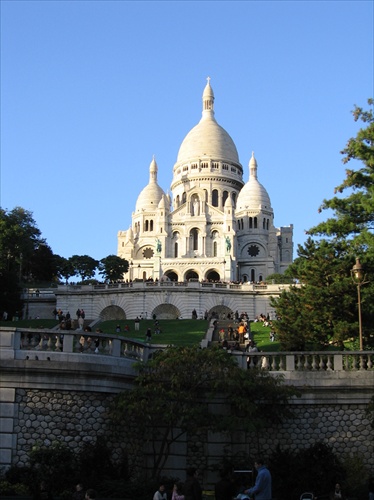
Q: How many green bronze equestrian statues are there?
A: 2